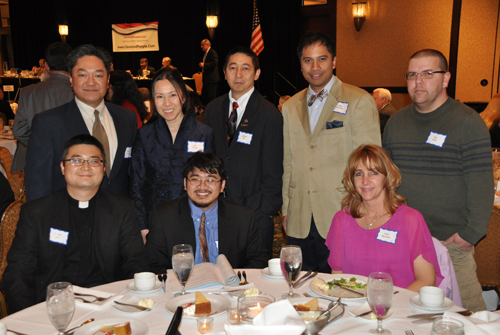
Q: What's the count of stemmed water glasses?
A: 4